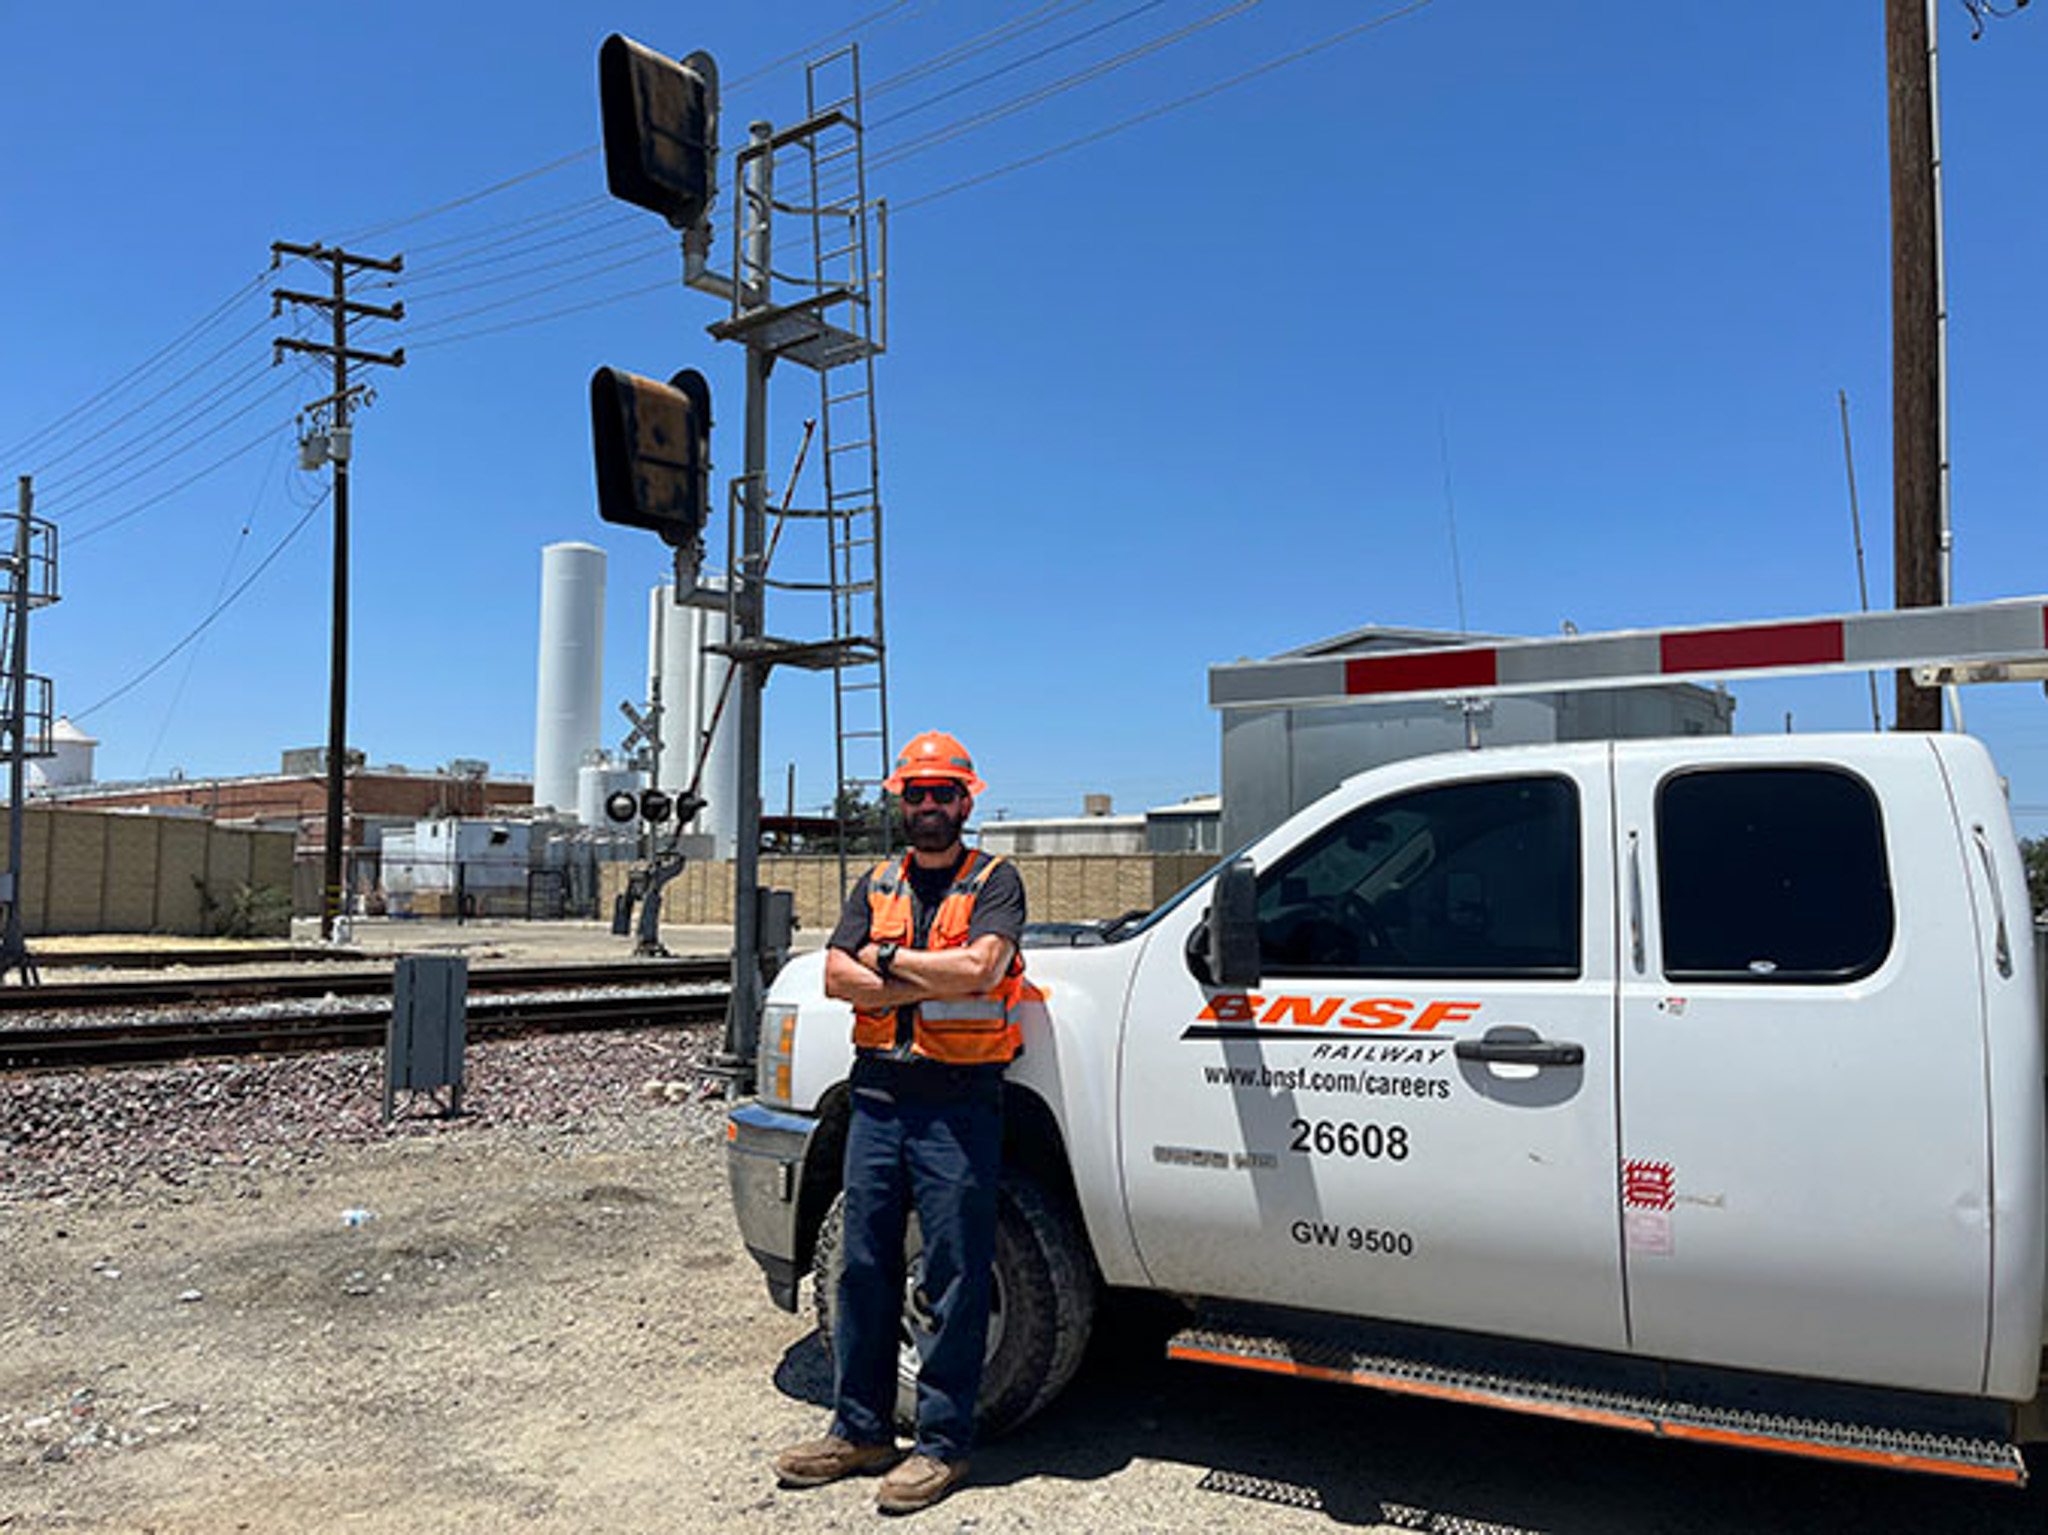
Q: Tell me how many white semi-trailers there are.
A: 0